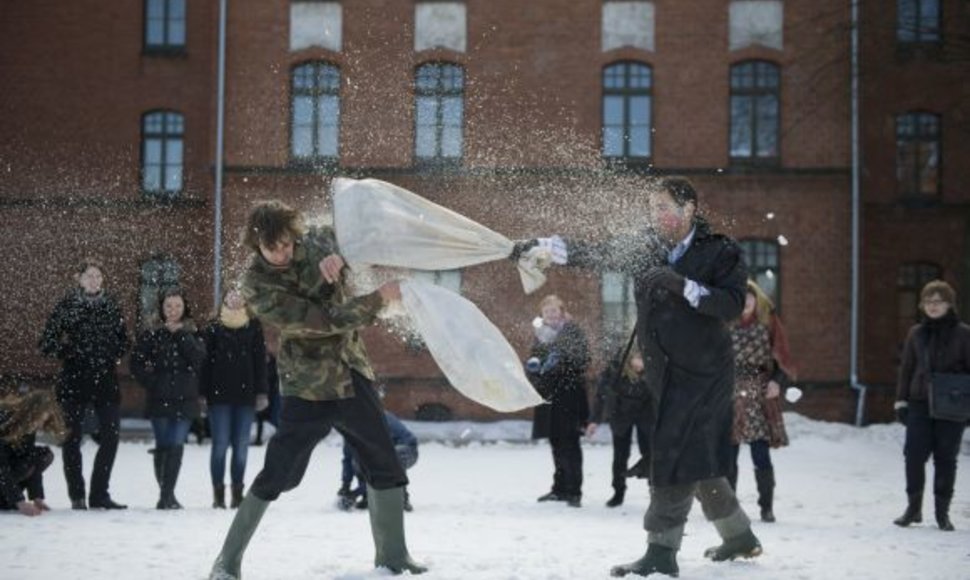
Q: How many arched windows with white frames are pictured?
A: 0